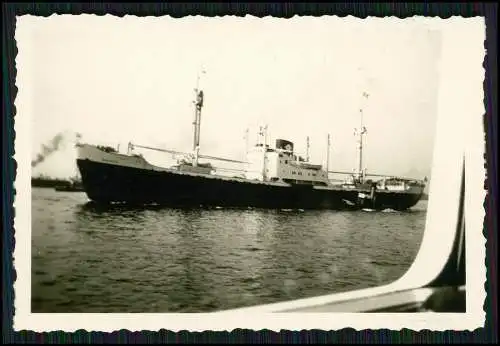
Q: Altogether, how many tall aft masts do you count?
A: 1